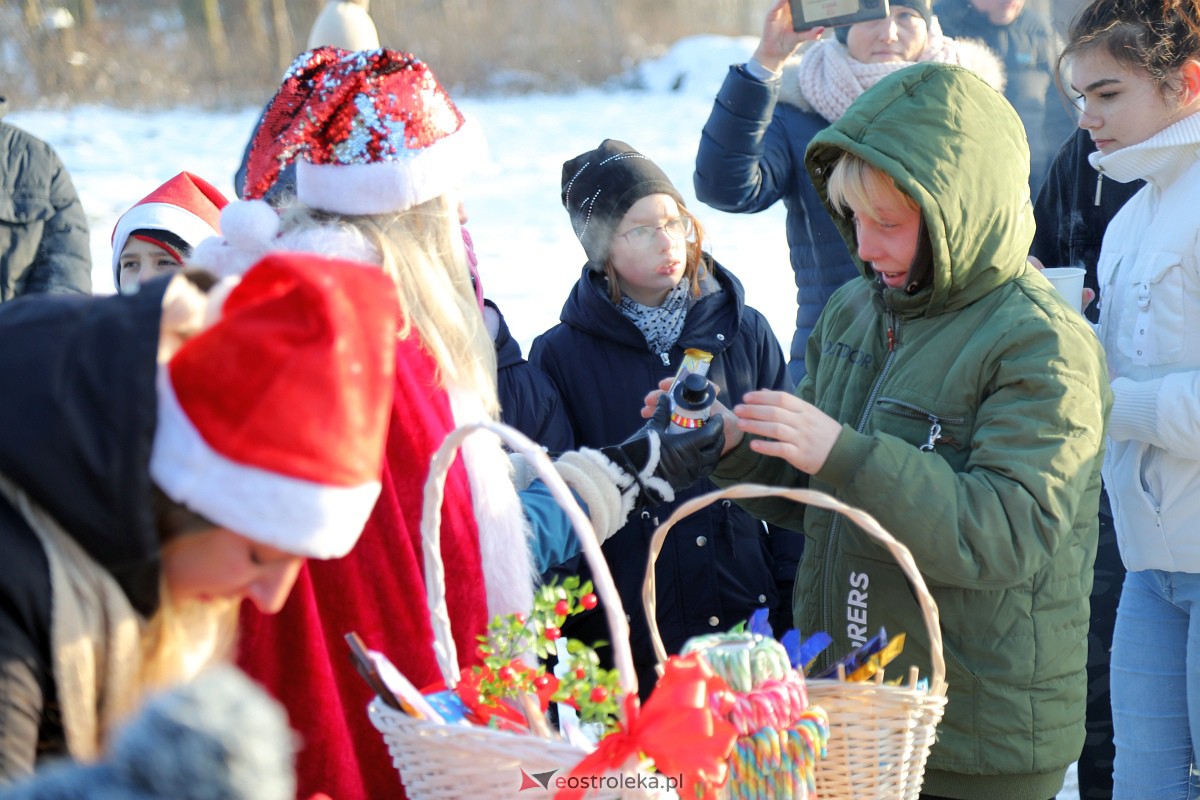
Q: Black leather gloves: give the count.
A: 1